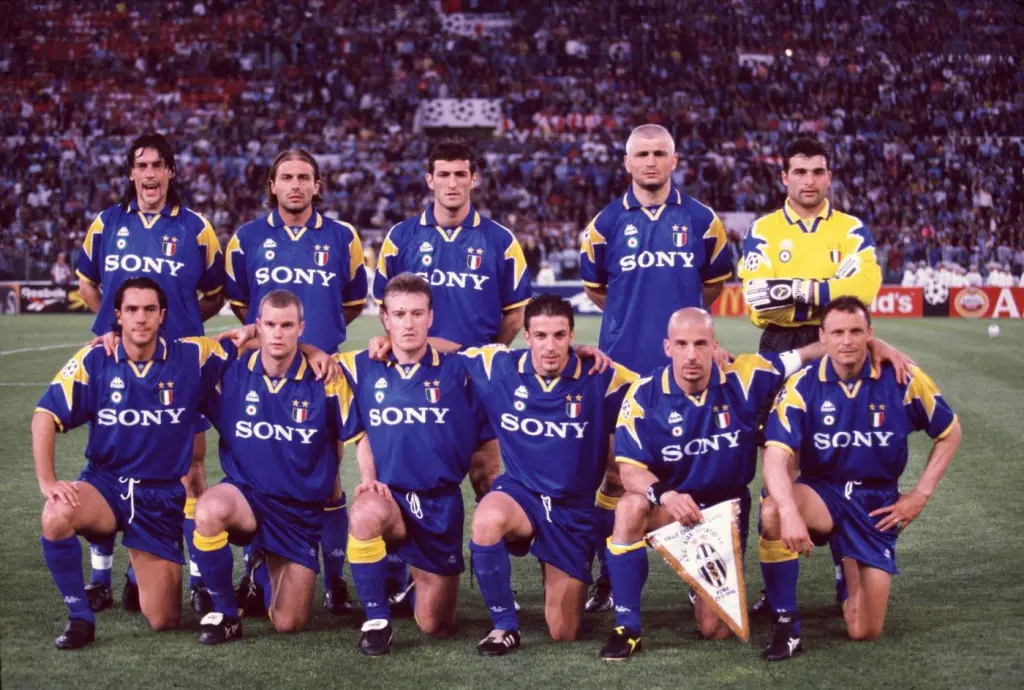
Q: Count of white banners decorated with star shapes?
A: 2